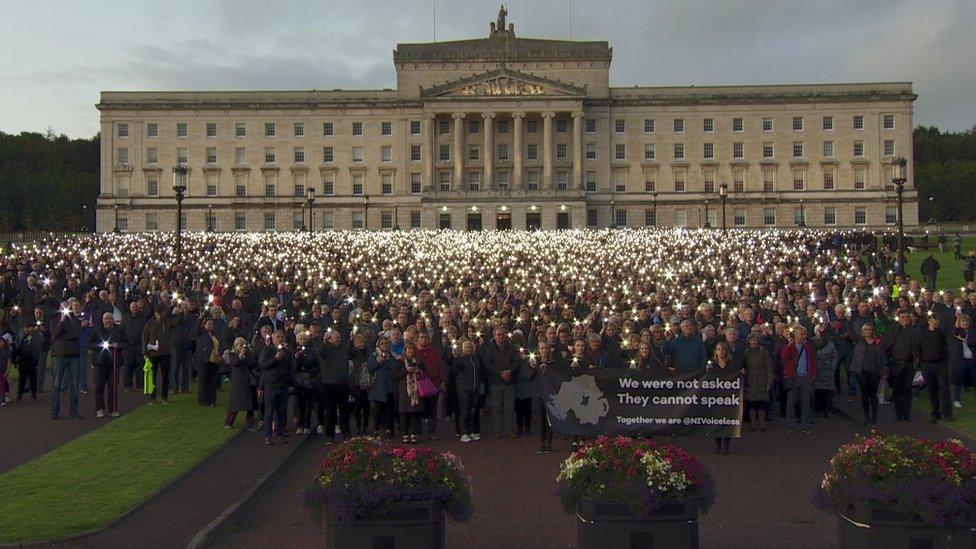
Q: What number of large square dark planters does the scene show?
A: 3